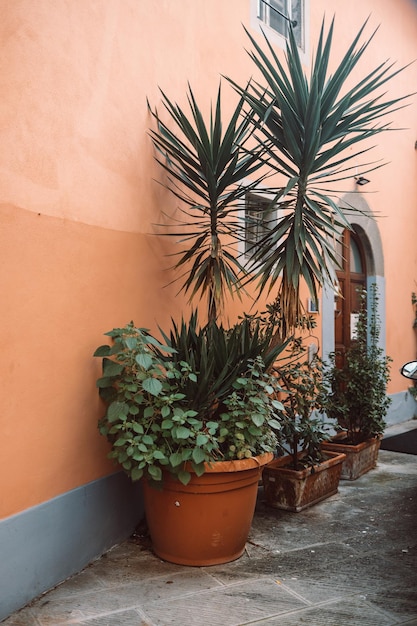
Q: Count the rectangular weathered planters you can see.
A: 2